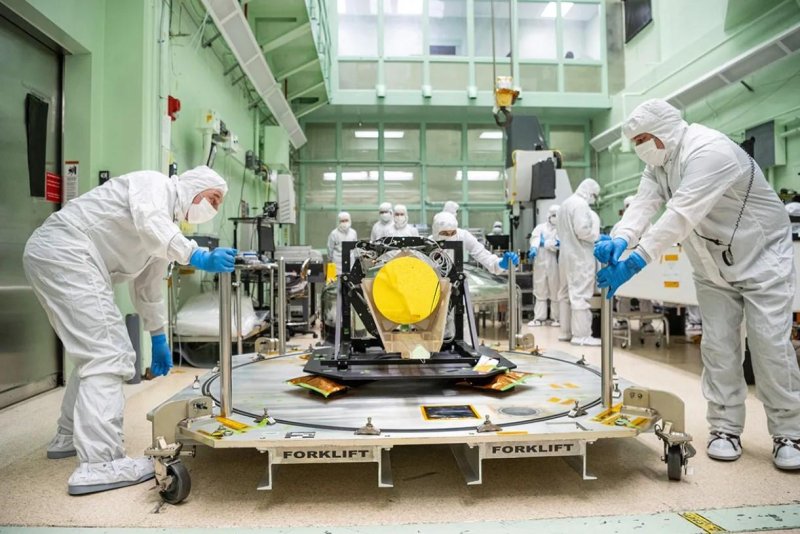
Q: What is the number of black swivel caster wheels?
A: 2